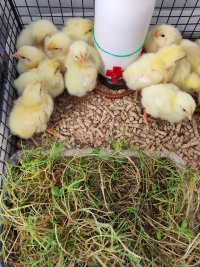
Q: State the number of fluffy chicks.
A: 12